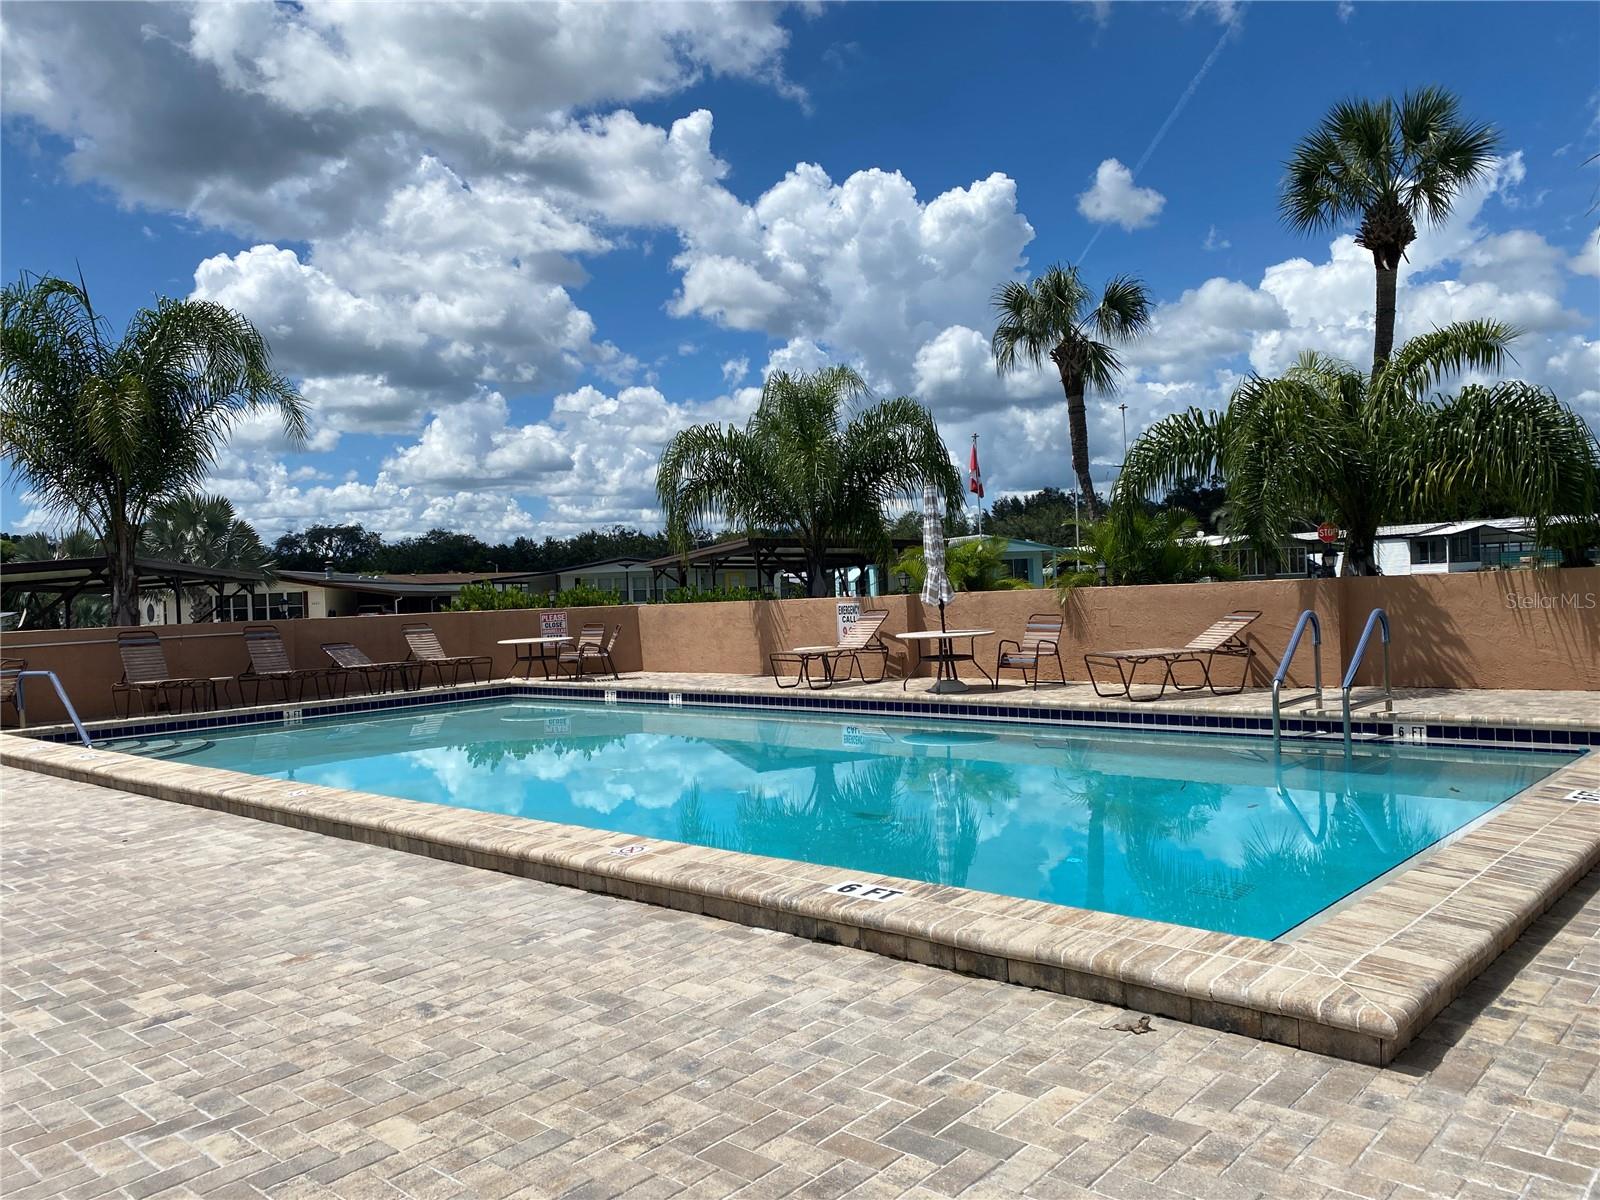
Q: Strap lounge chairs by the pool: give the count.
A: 6